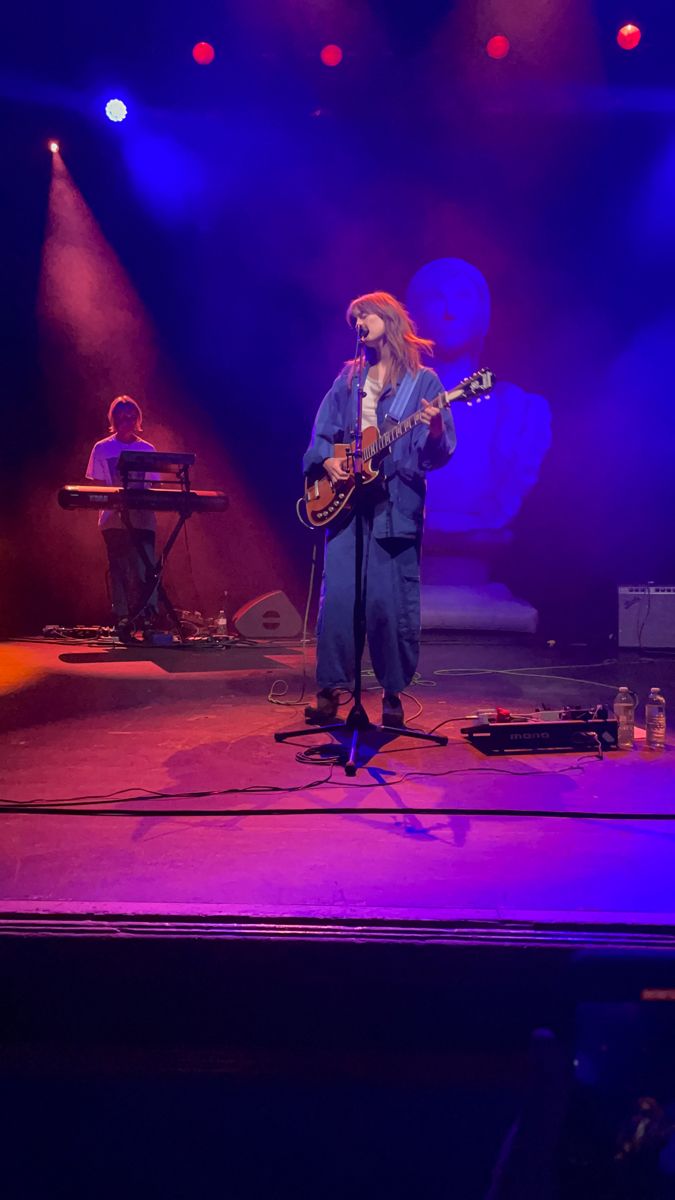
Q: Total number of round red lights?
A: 4